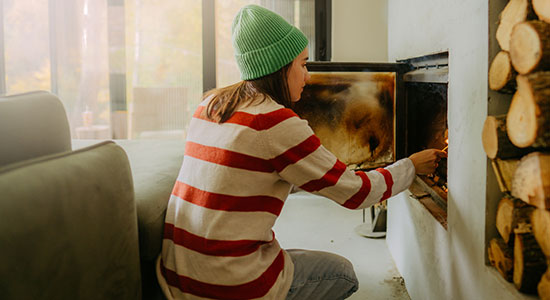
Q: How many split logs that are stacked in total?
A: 13